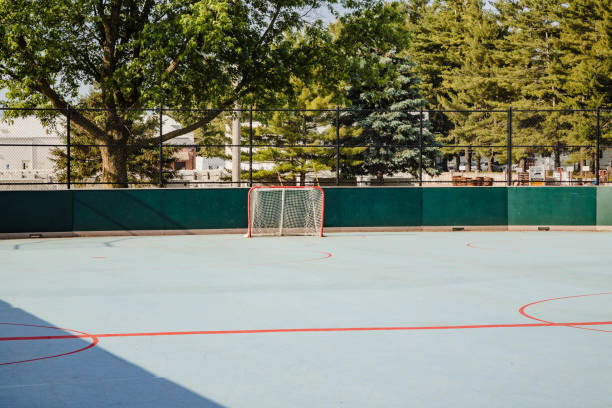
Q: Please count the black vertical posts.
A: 7